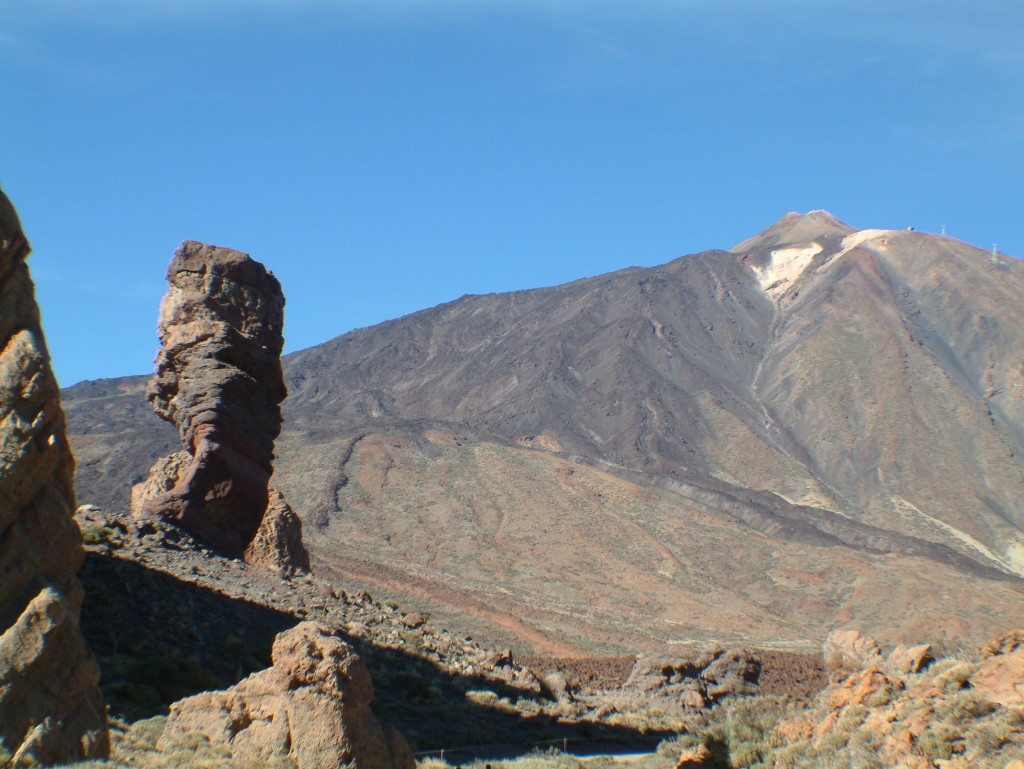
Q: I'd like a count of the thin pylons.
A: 2